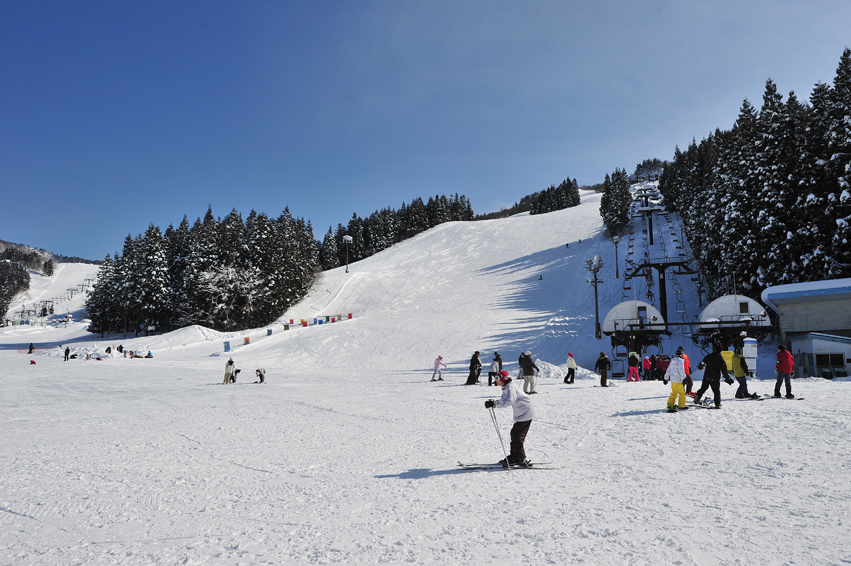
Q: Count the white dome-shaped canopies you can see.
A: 2